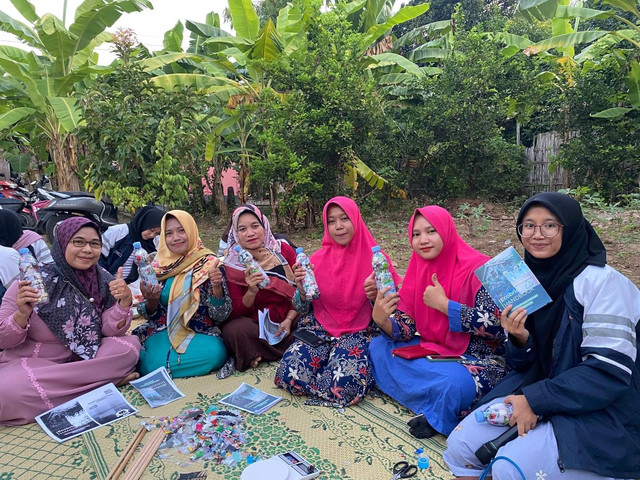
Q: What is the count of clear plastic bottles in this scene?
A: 6